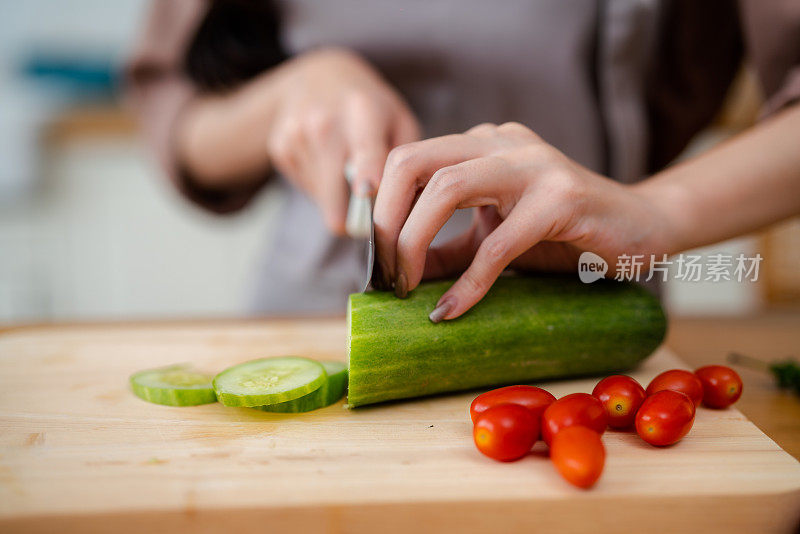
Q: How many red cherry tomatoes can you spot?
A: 8